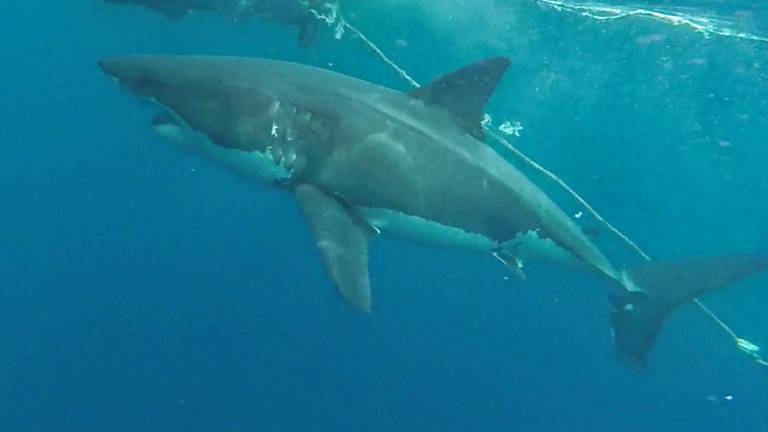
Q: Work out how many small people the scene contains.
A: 0